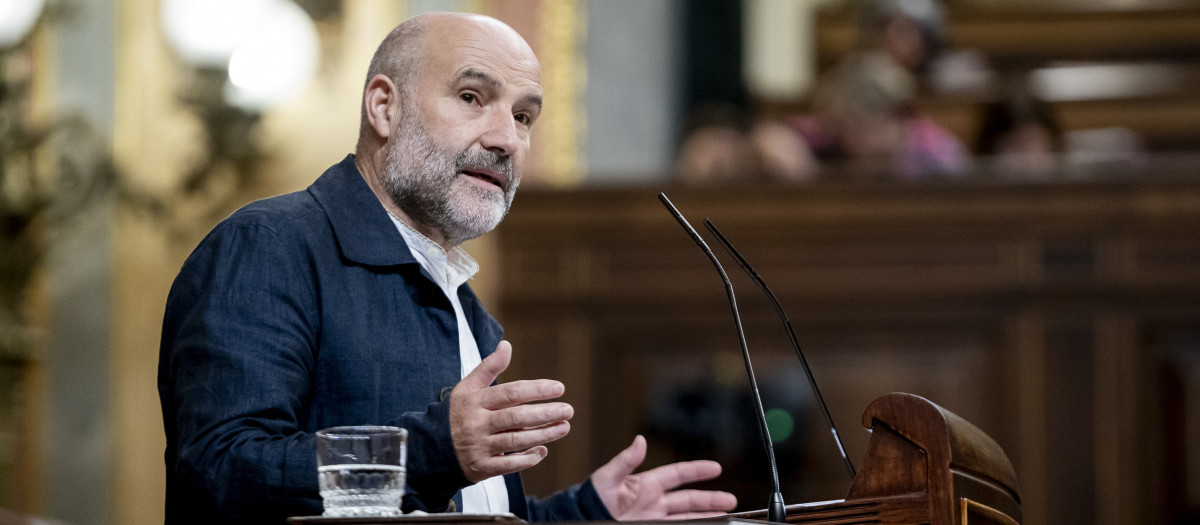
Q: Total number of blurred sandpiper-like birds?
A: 0